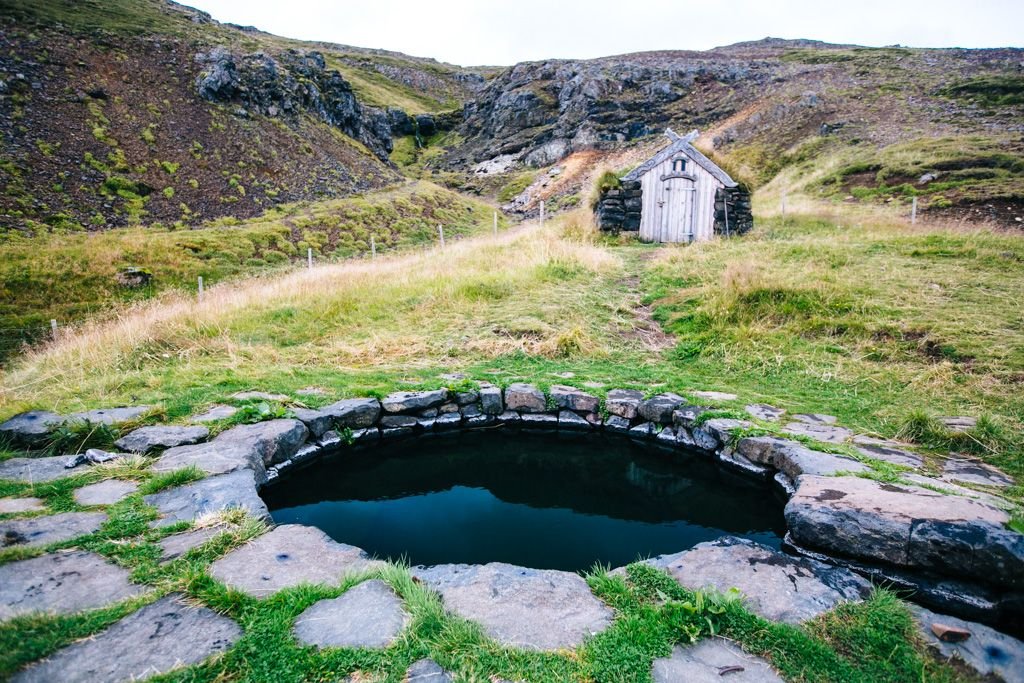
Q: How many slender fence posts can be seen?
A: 9